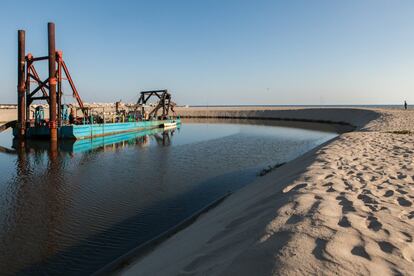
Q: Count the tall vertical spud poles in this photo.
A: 2